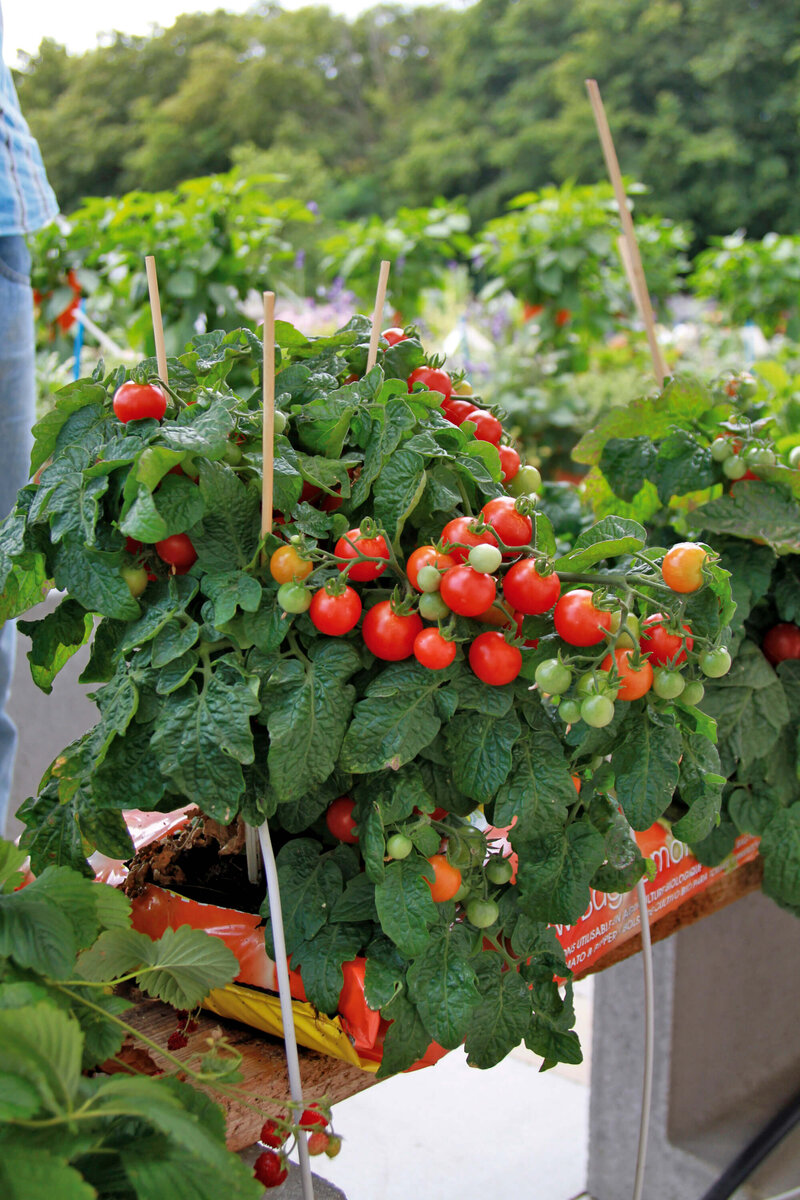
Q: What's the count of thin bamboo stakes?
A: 5